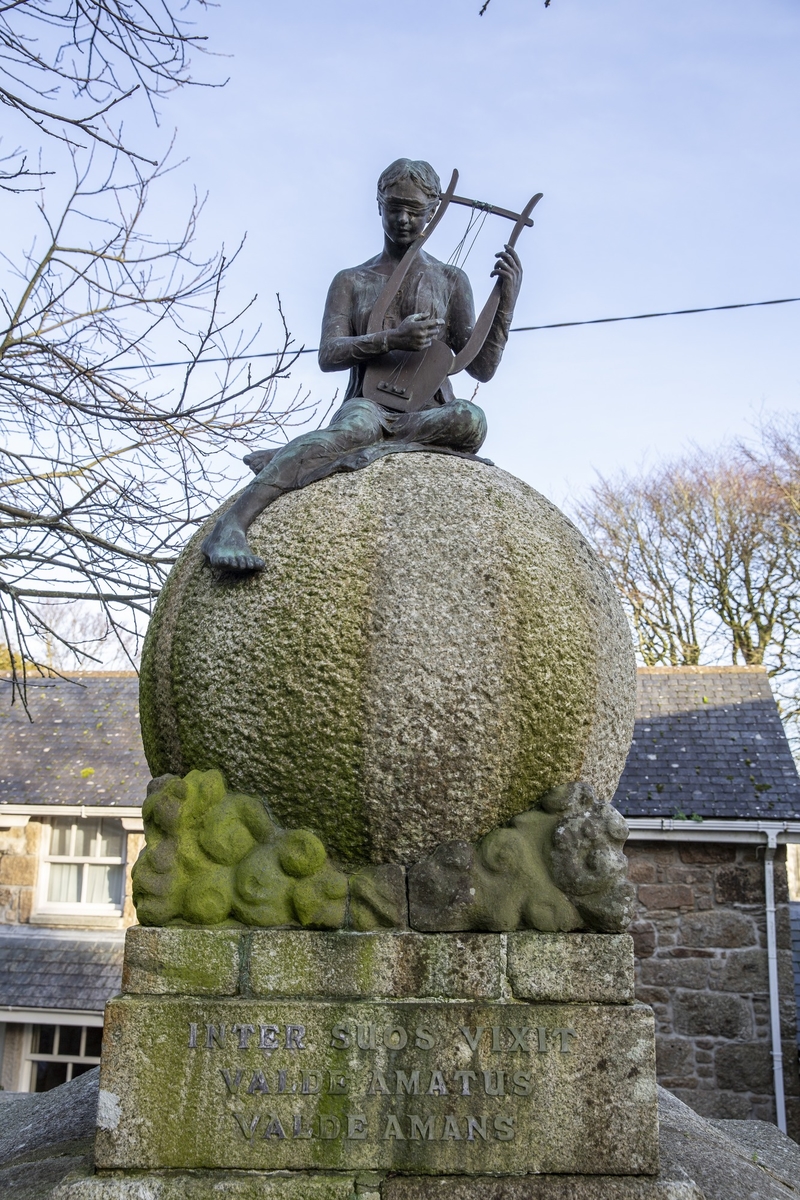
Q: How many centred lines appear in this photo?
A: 3